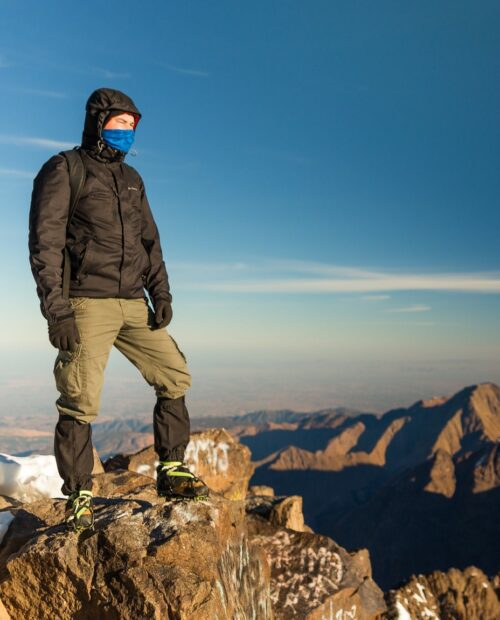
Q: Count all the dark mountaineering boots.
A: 2